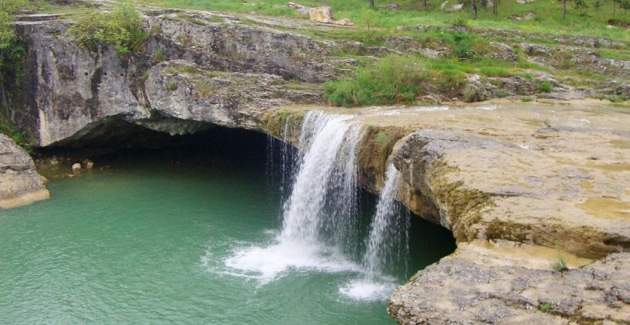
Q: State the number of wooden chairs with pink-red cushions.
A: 0